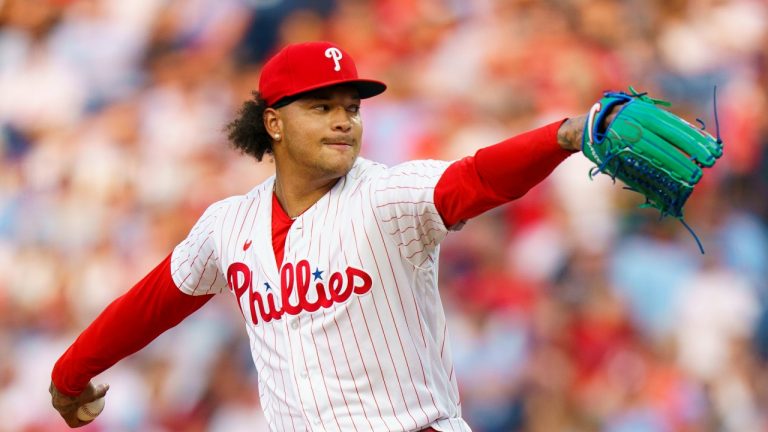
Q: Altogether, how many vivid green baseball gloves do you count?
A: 1